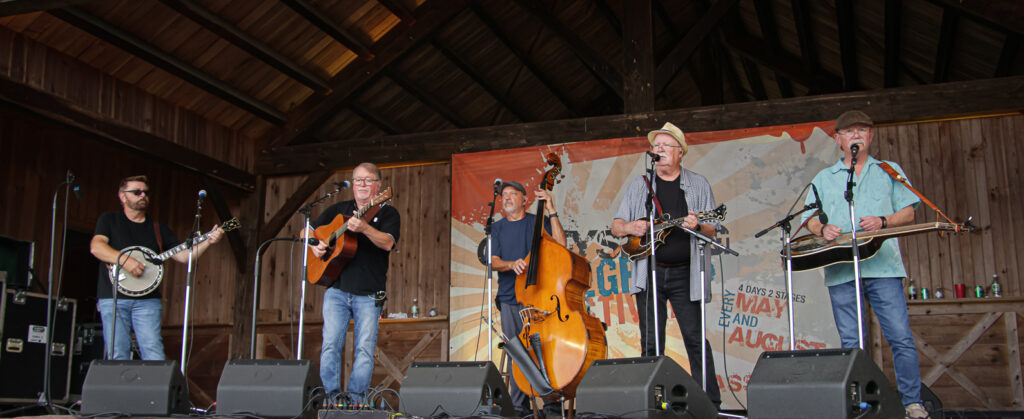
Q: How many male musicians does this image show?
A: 5